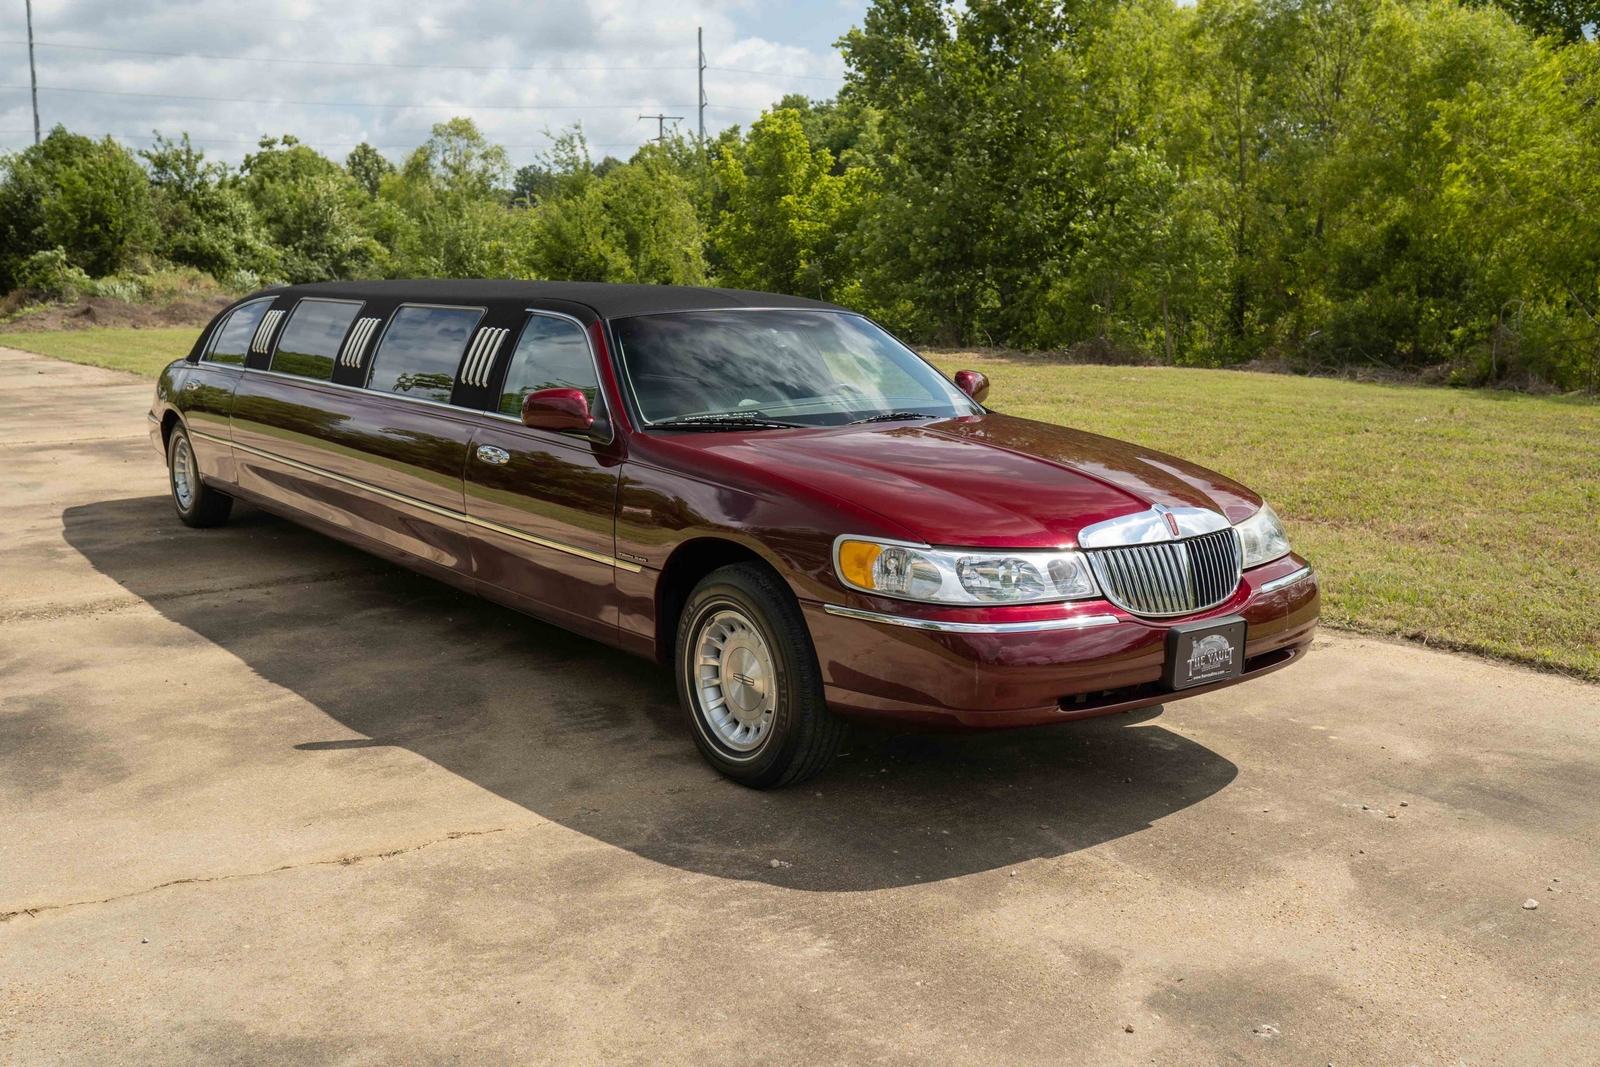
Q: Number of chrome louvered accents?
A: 3